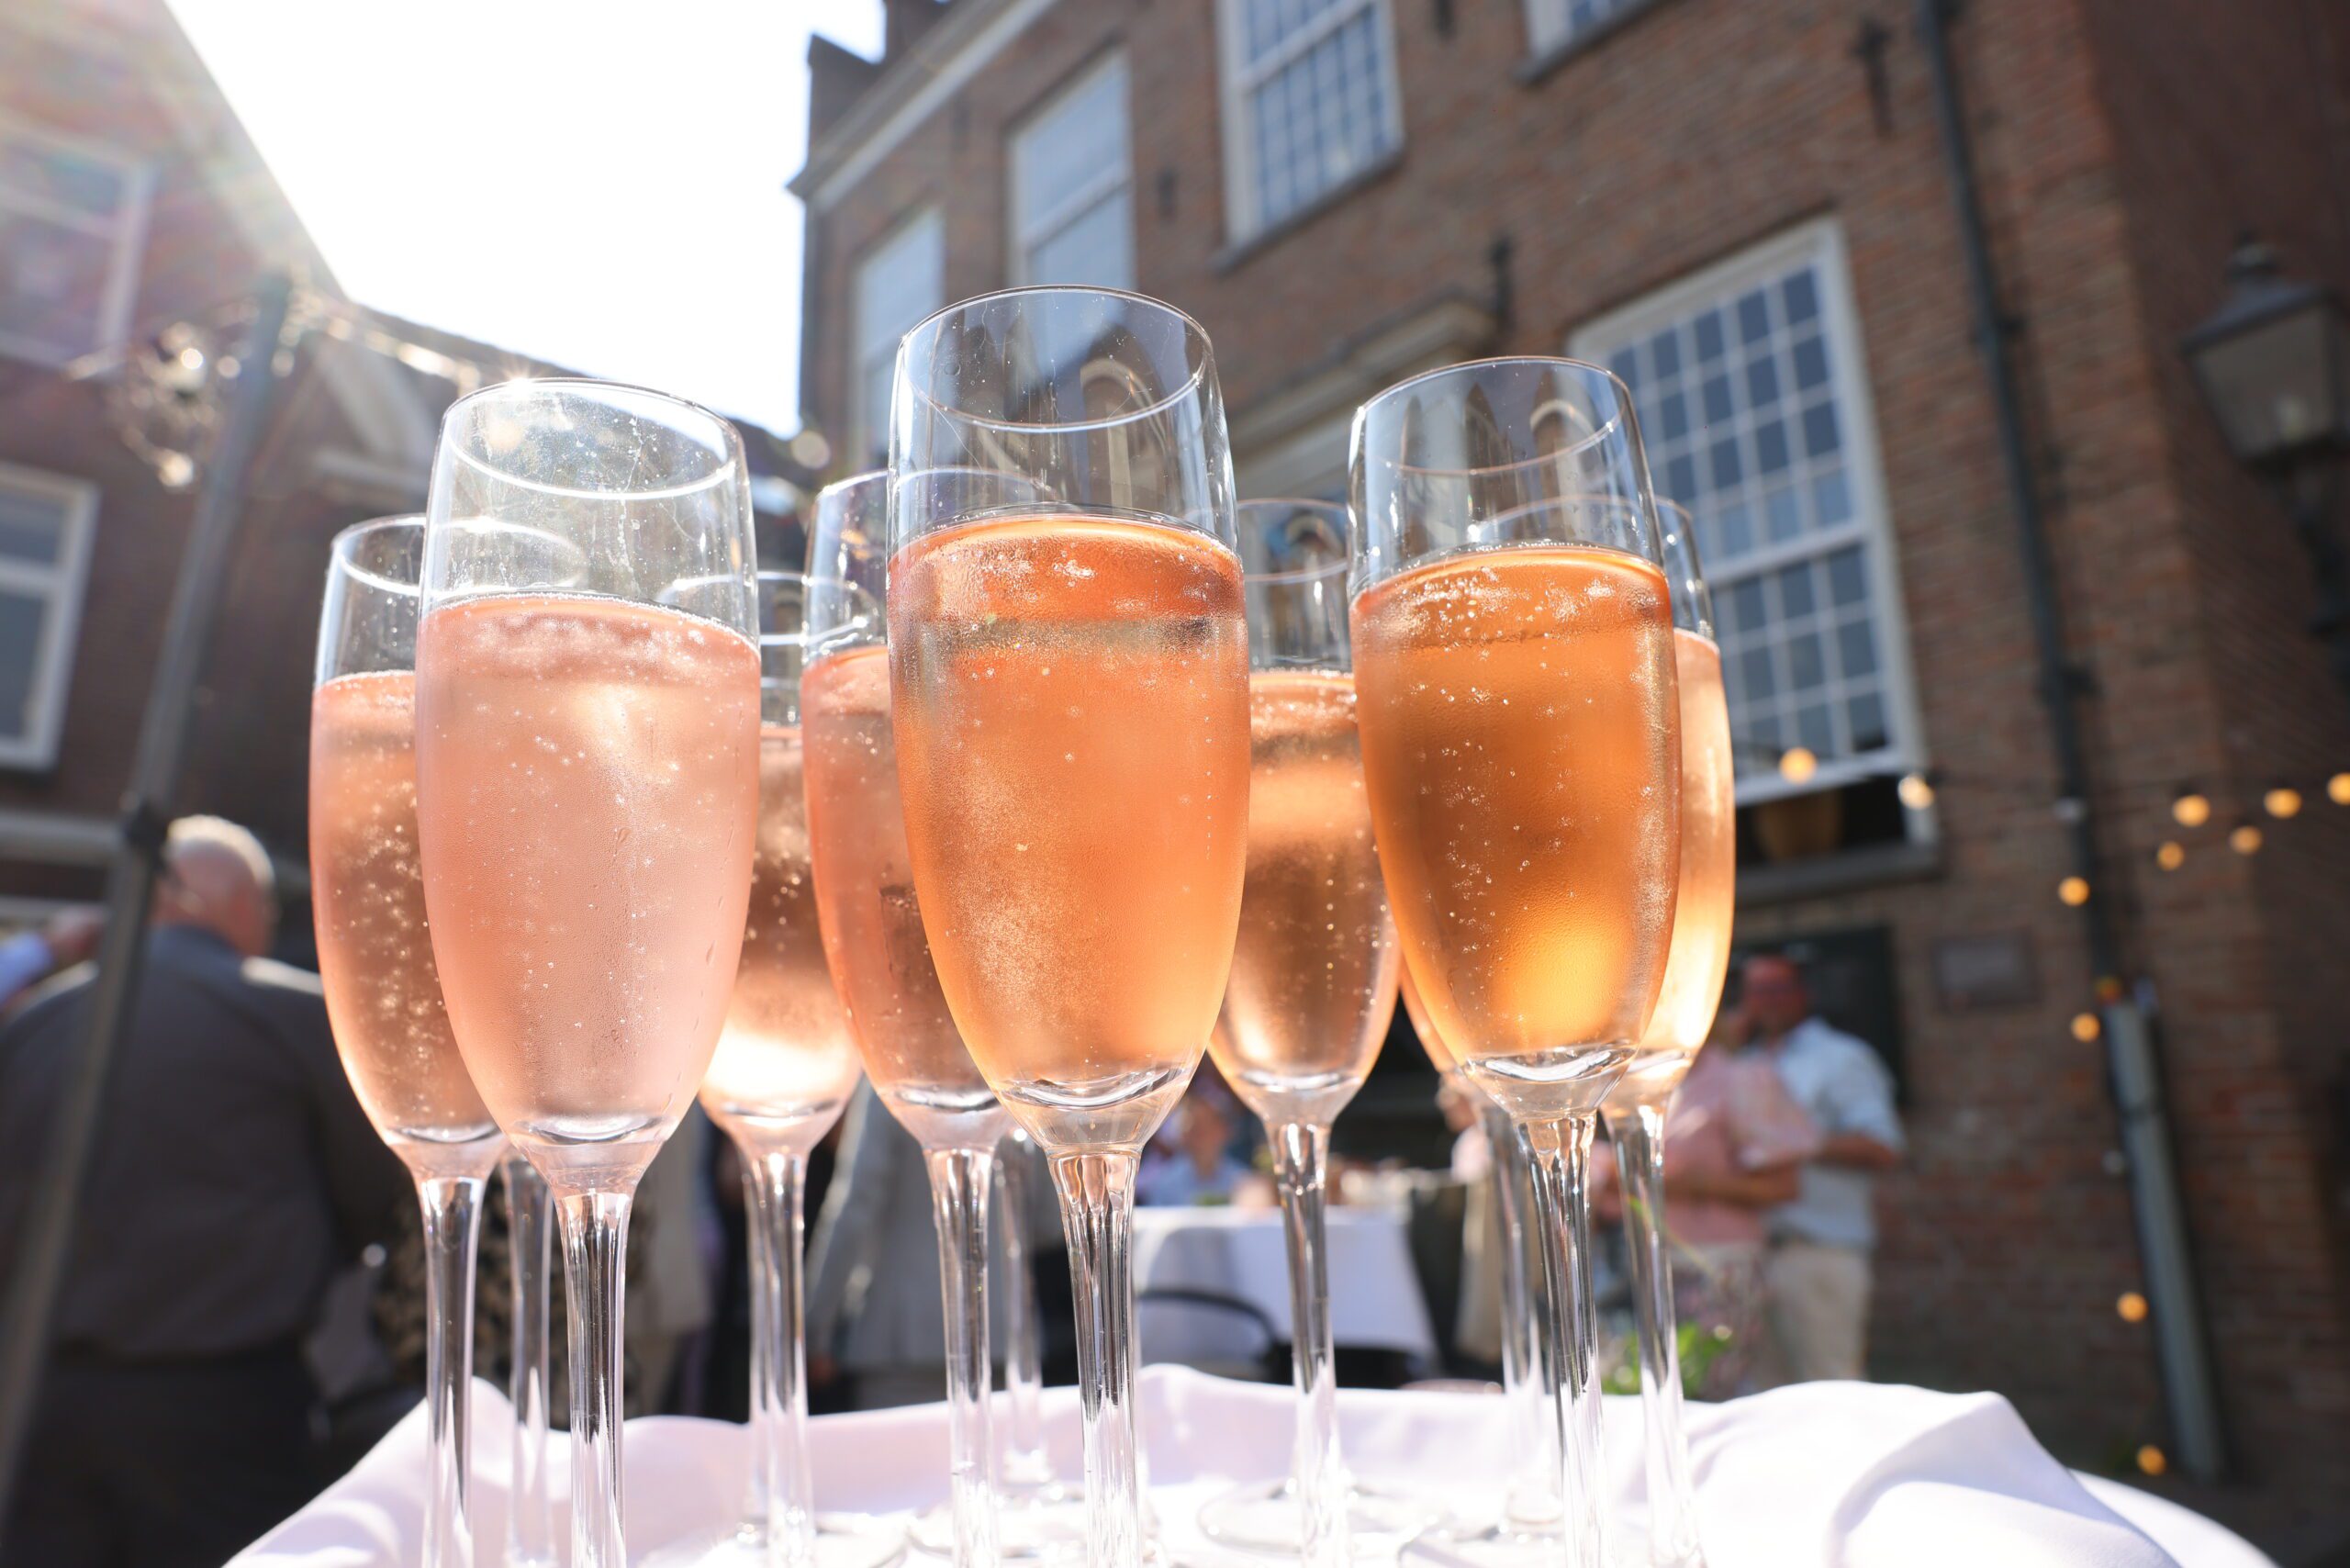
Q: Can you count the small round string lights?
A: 11